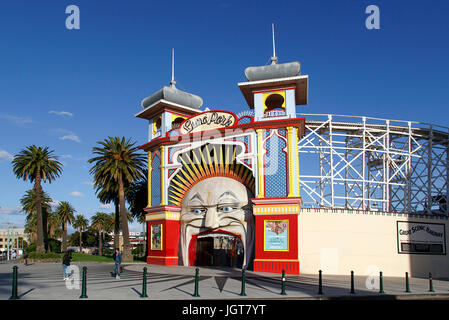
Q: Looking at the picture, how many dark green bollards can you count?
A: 11